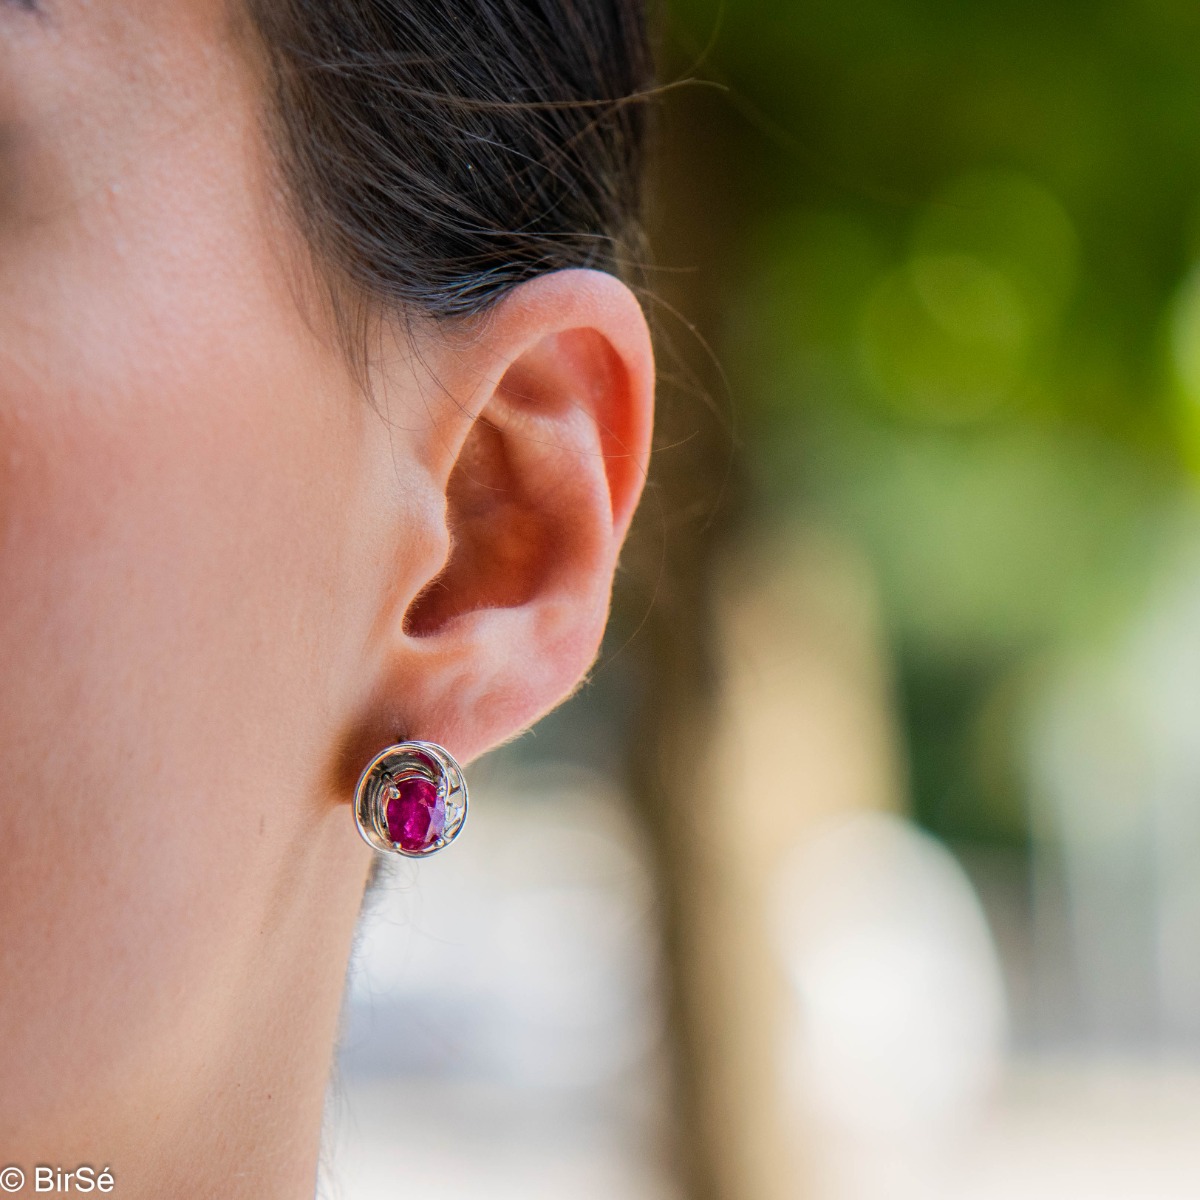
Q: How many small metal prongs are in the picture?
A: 4